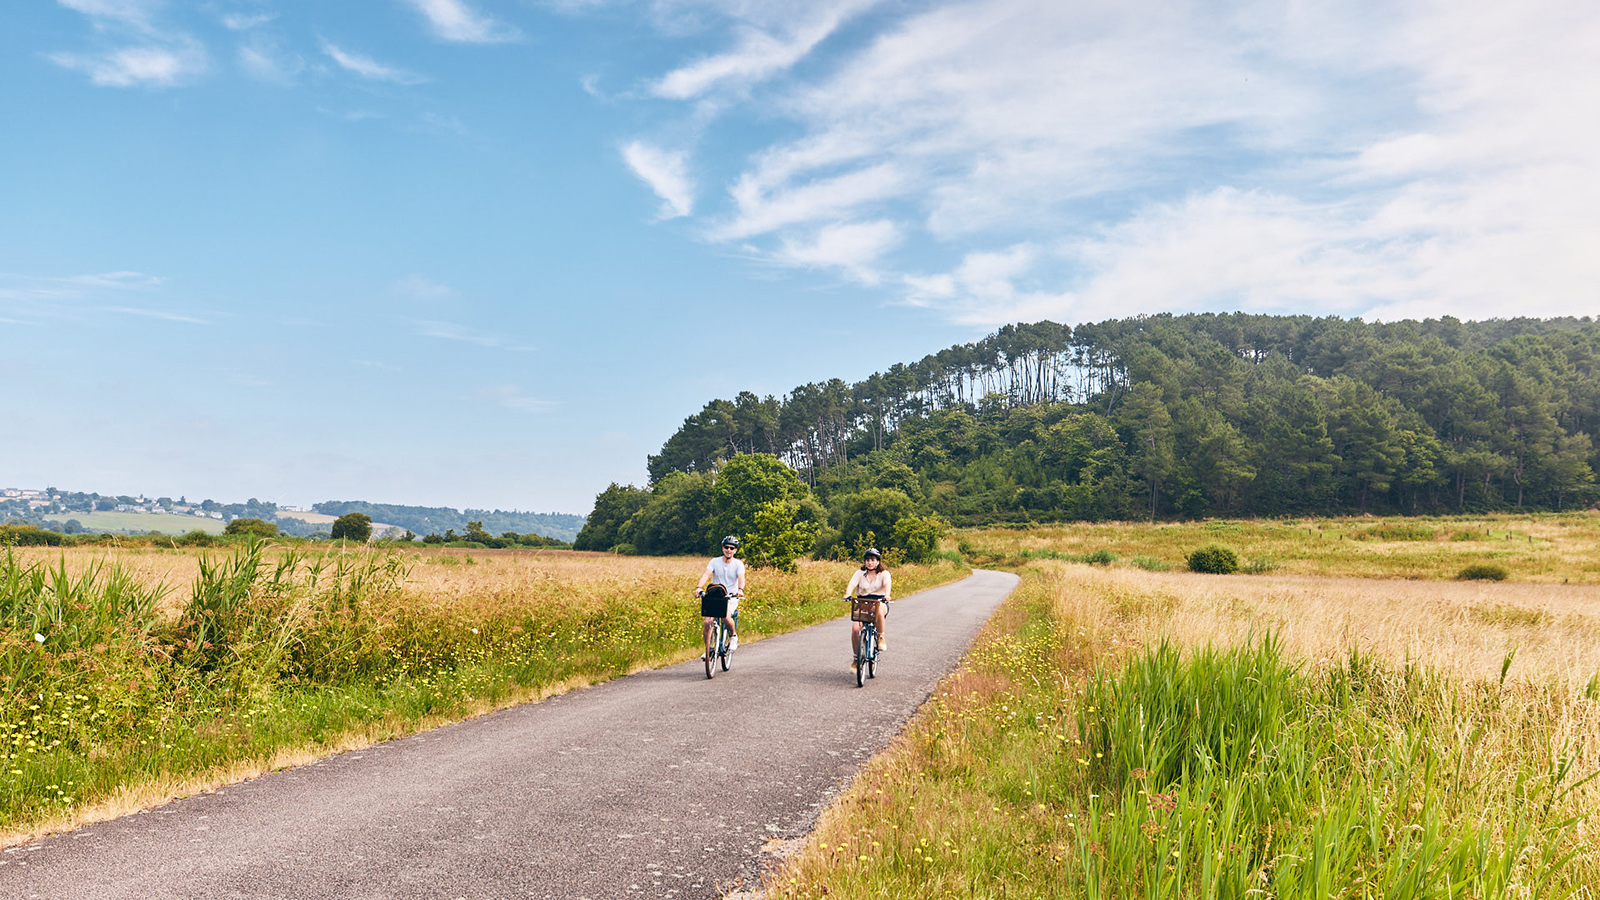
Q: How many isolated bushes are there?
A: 2